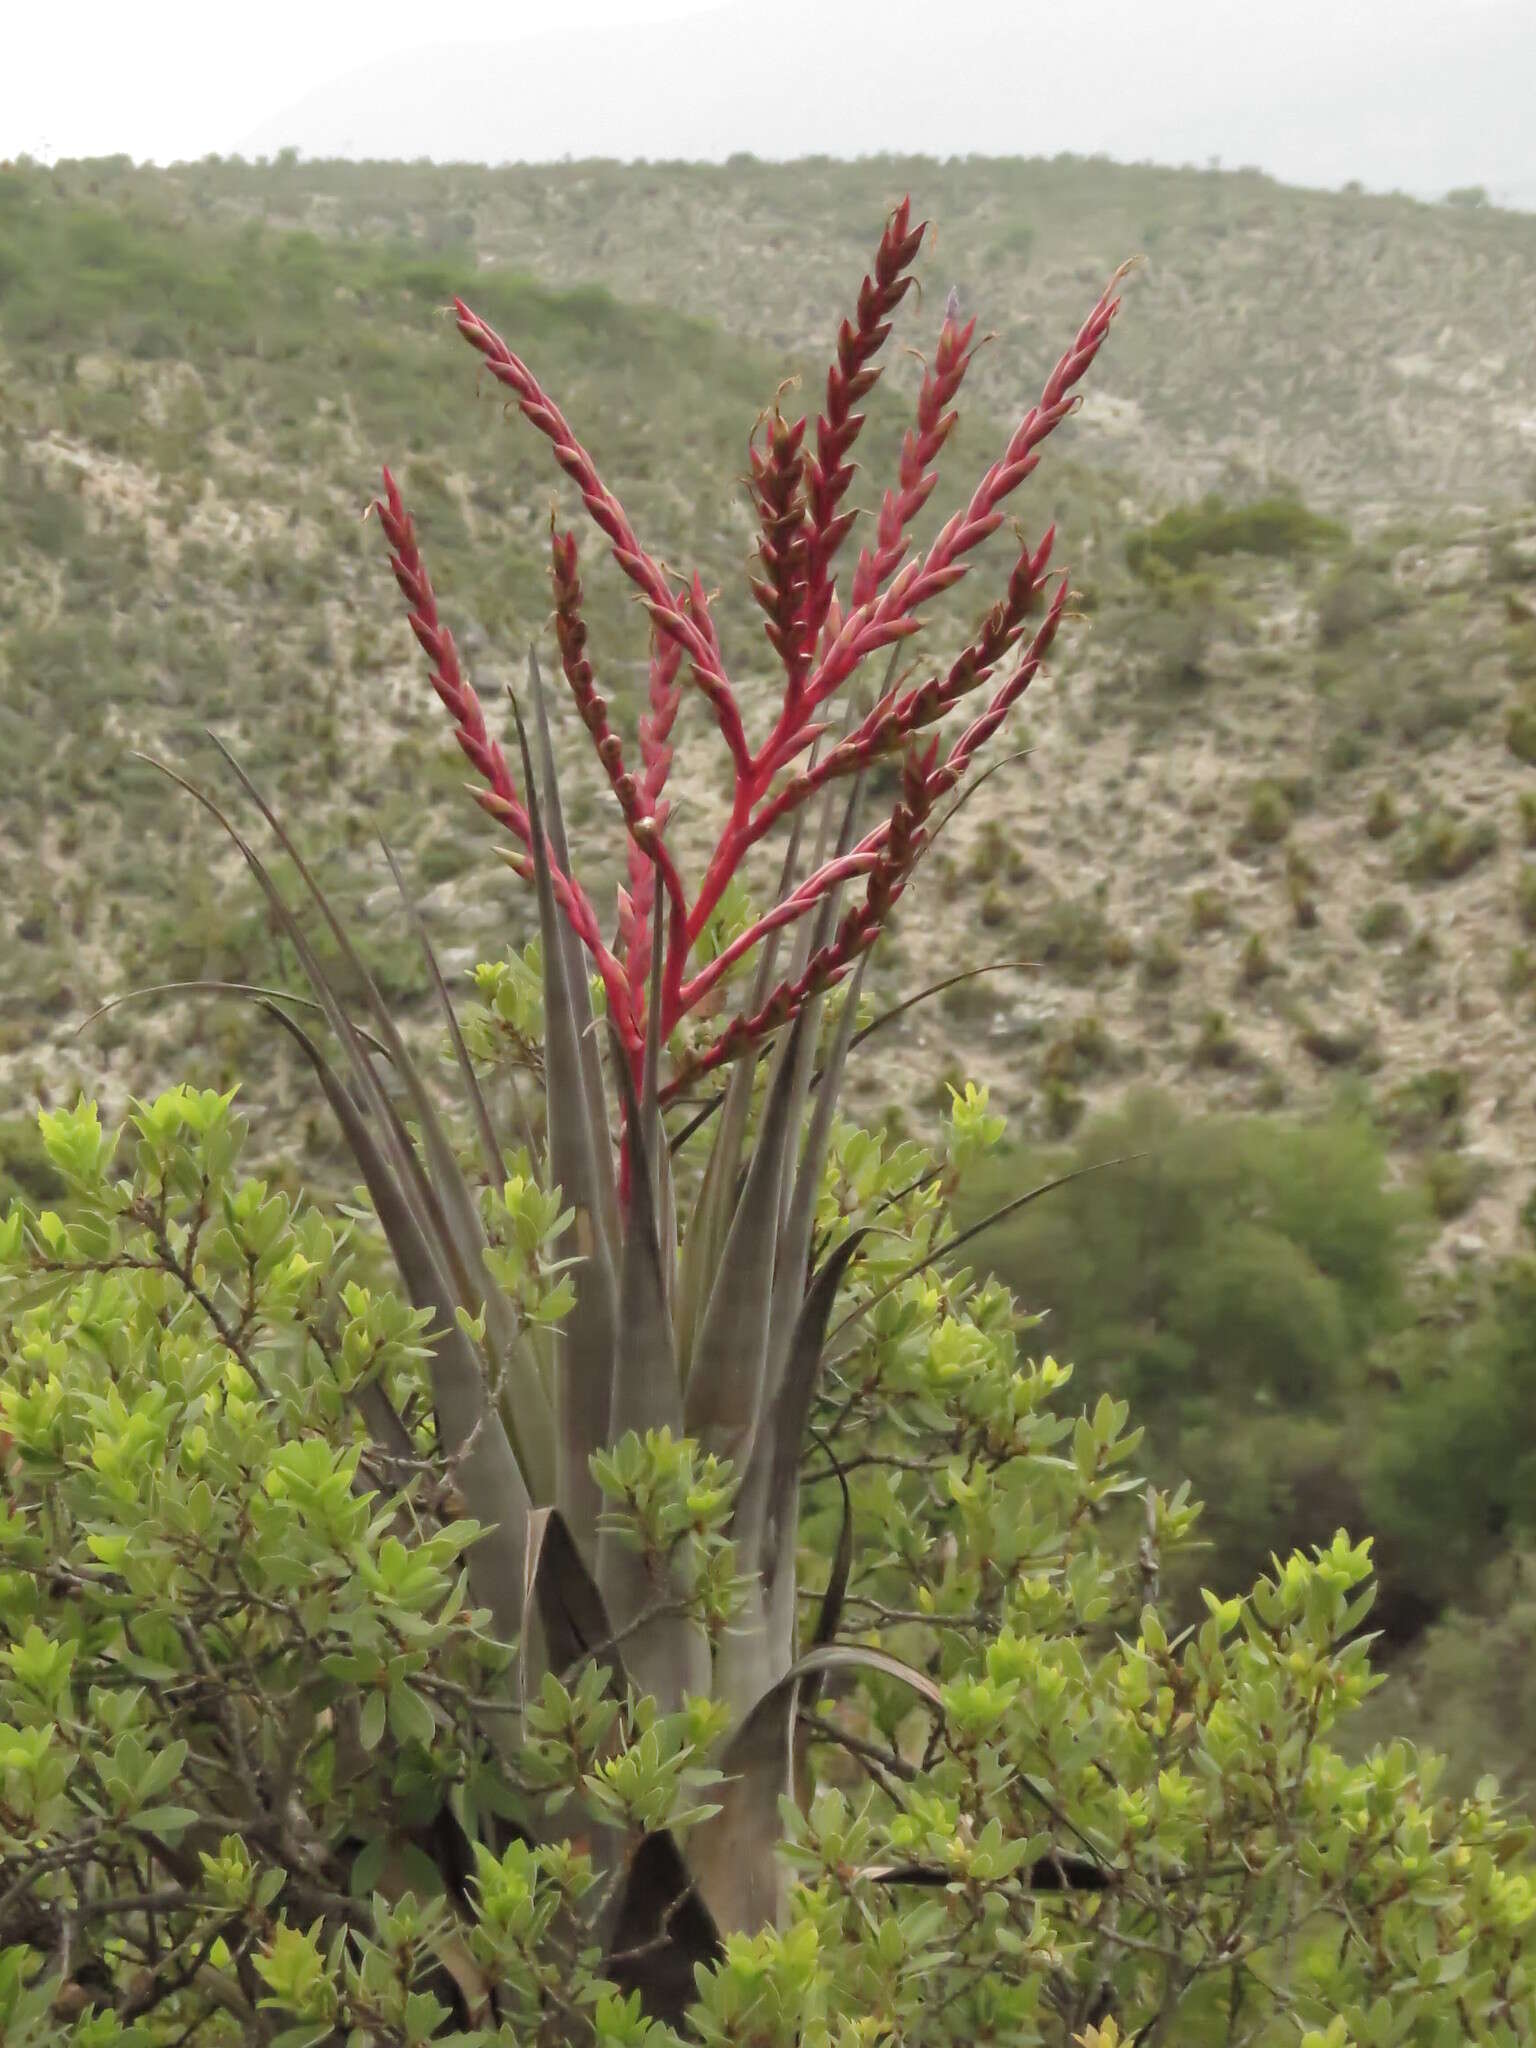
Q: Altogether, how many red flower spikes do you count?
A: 11